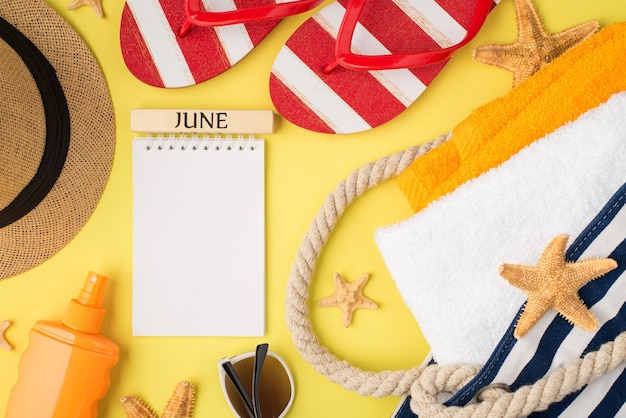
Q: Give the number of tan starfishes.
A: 6